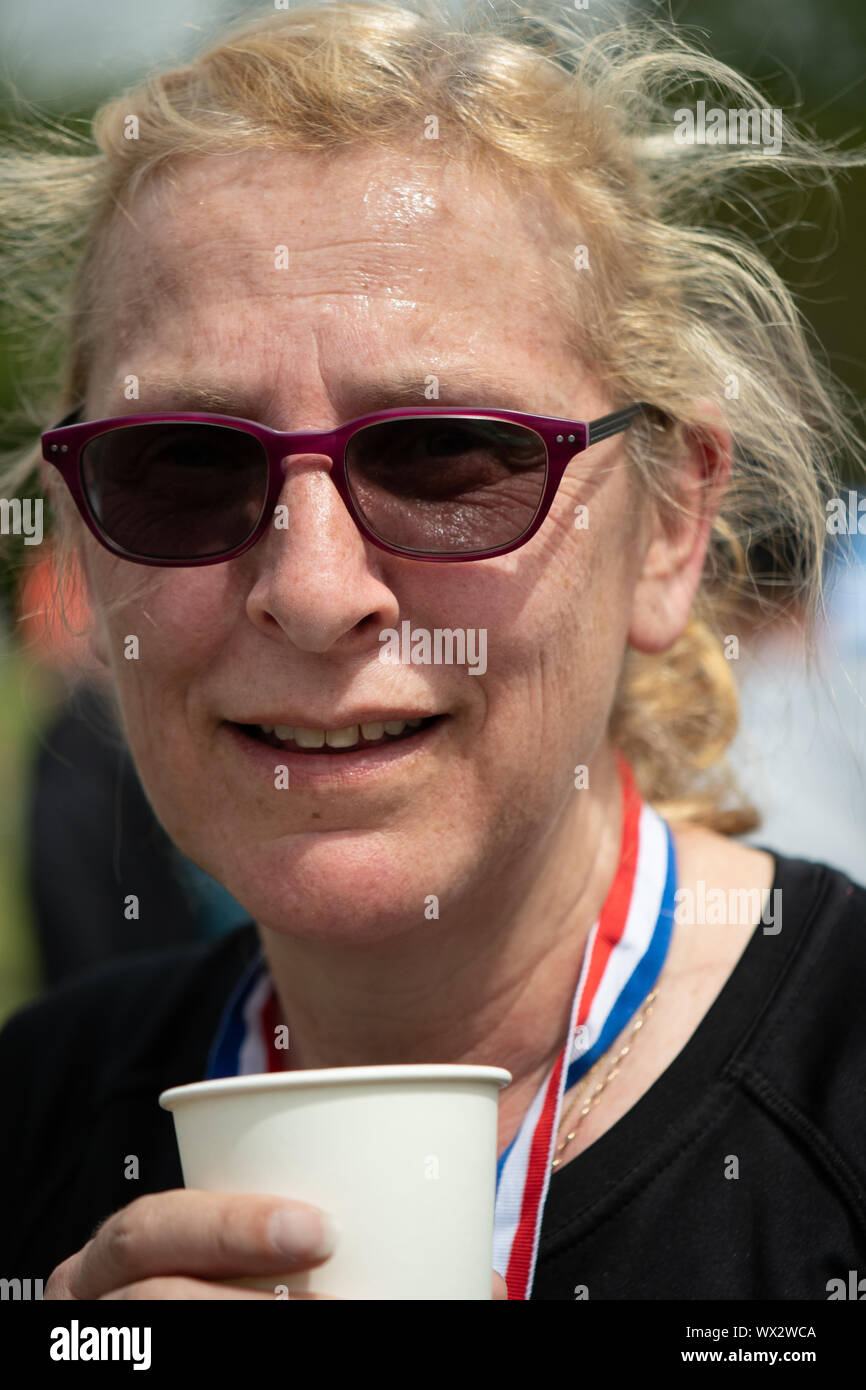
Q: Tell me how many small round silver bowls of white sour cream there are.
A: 0